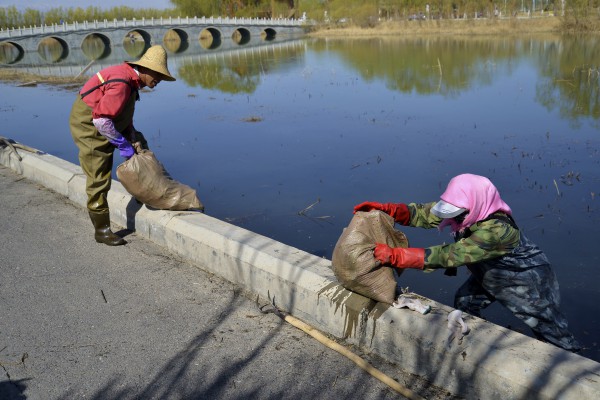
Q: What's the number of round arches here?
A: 8